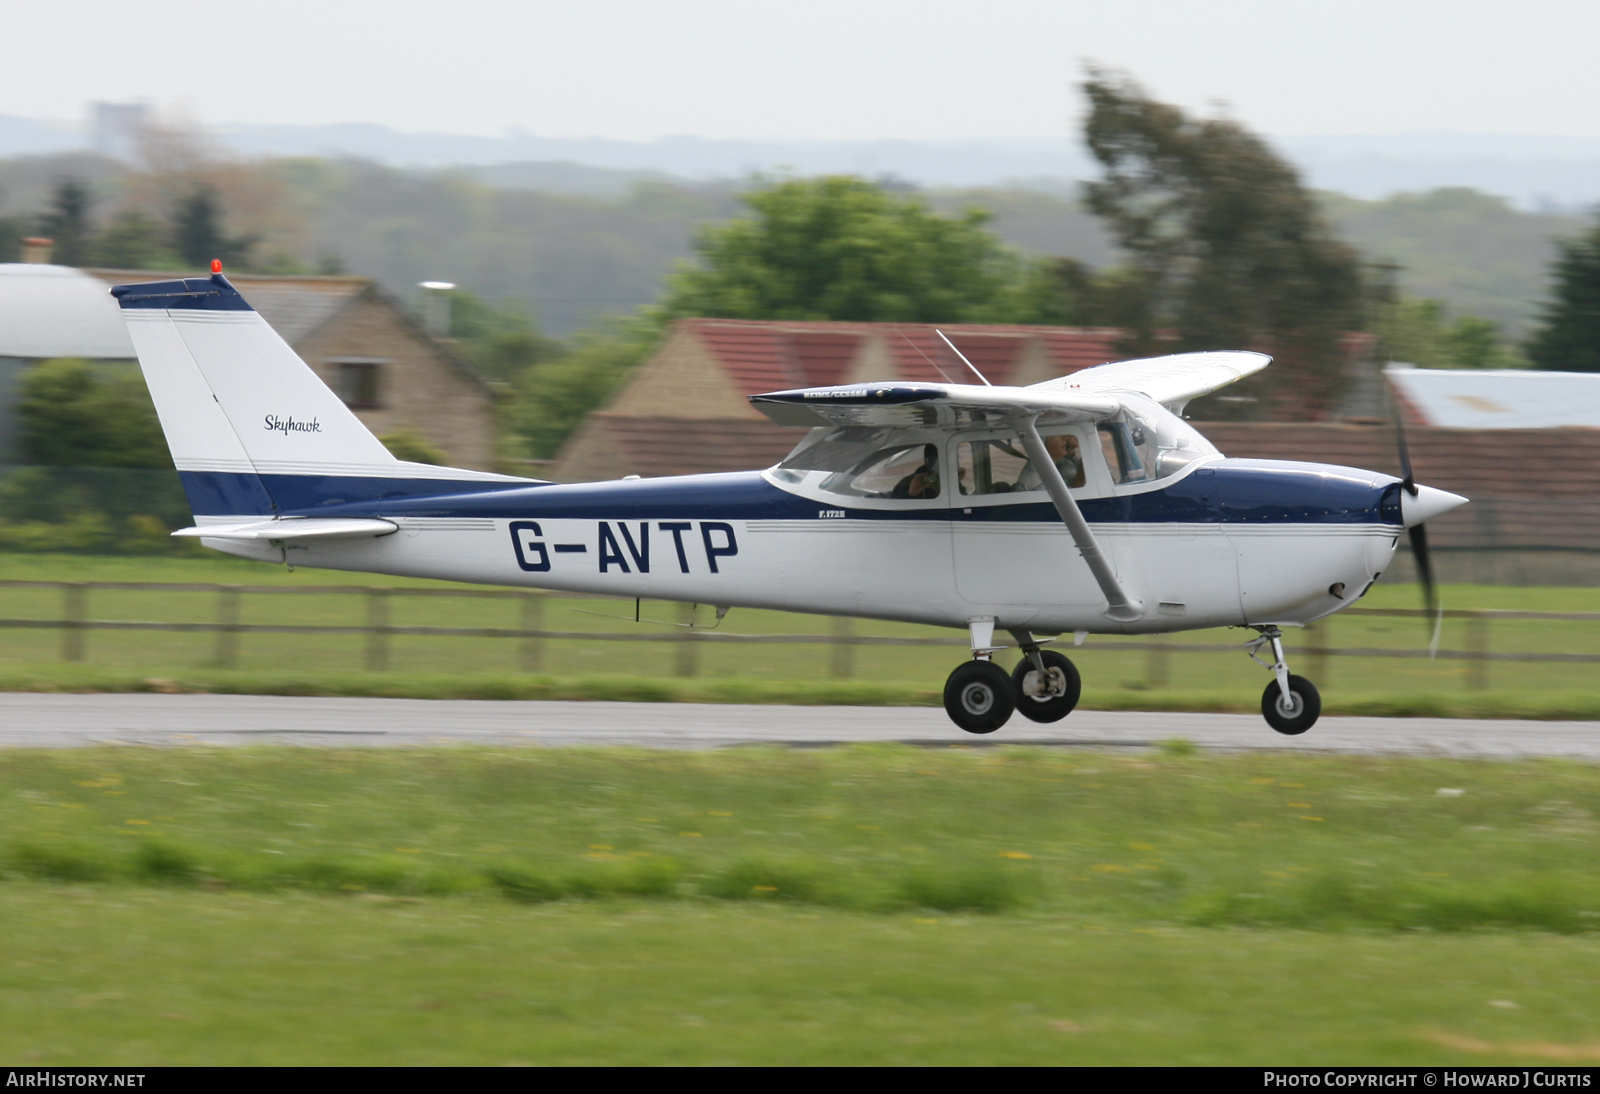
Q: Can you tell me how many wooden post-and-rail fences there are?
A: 1